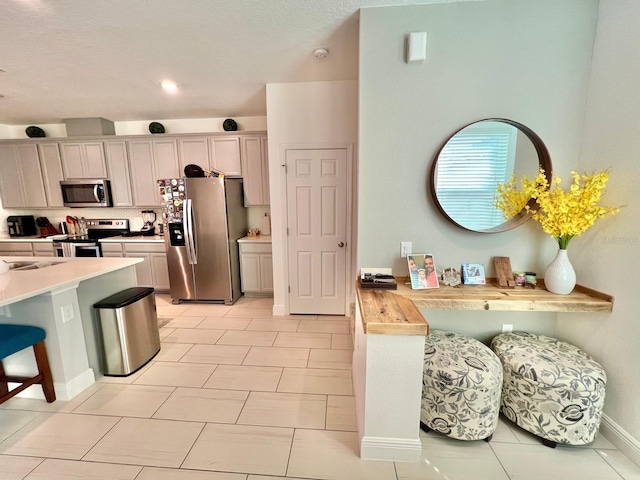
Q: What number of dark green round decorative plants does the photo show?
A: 3